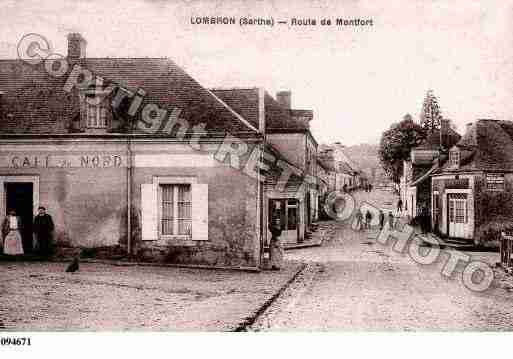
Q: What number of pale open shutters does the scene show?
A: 2